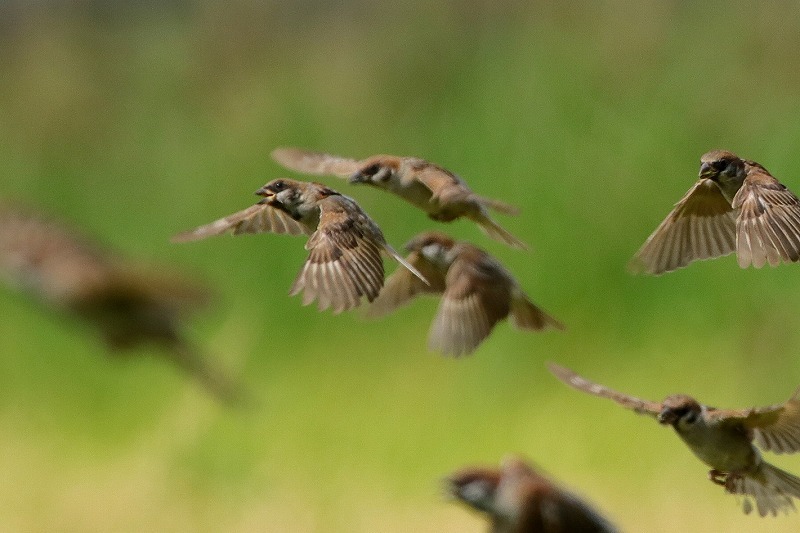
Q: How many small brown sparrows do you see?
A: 7